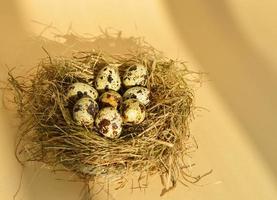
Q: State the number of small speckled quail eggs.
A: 8